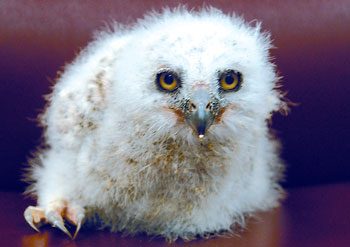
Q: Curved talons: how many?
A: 3